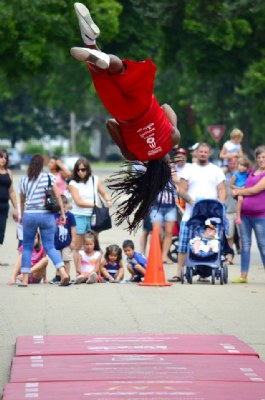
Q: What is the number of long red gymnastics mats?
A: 3